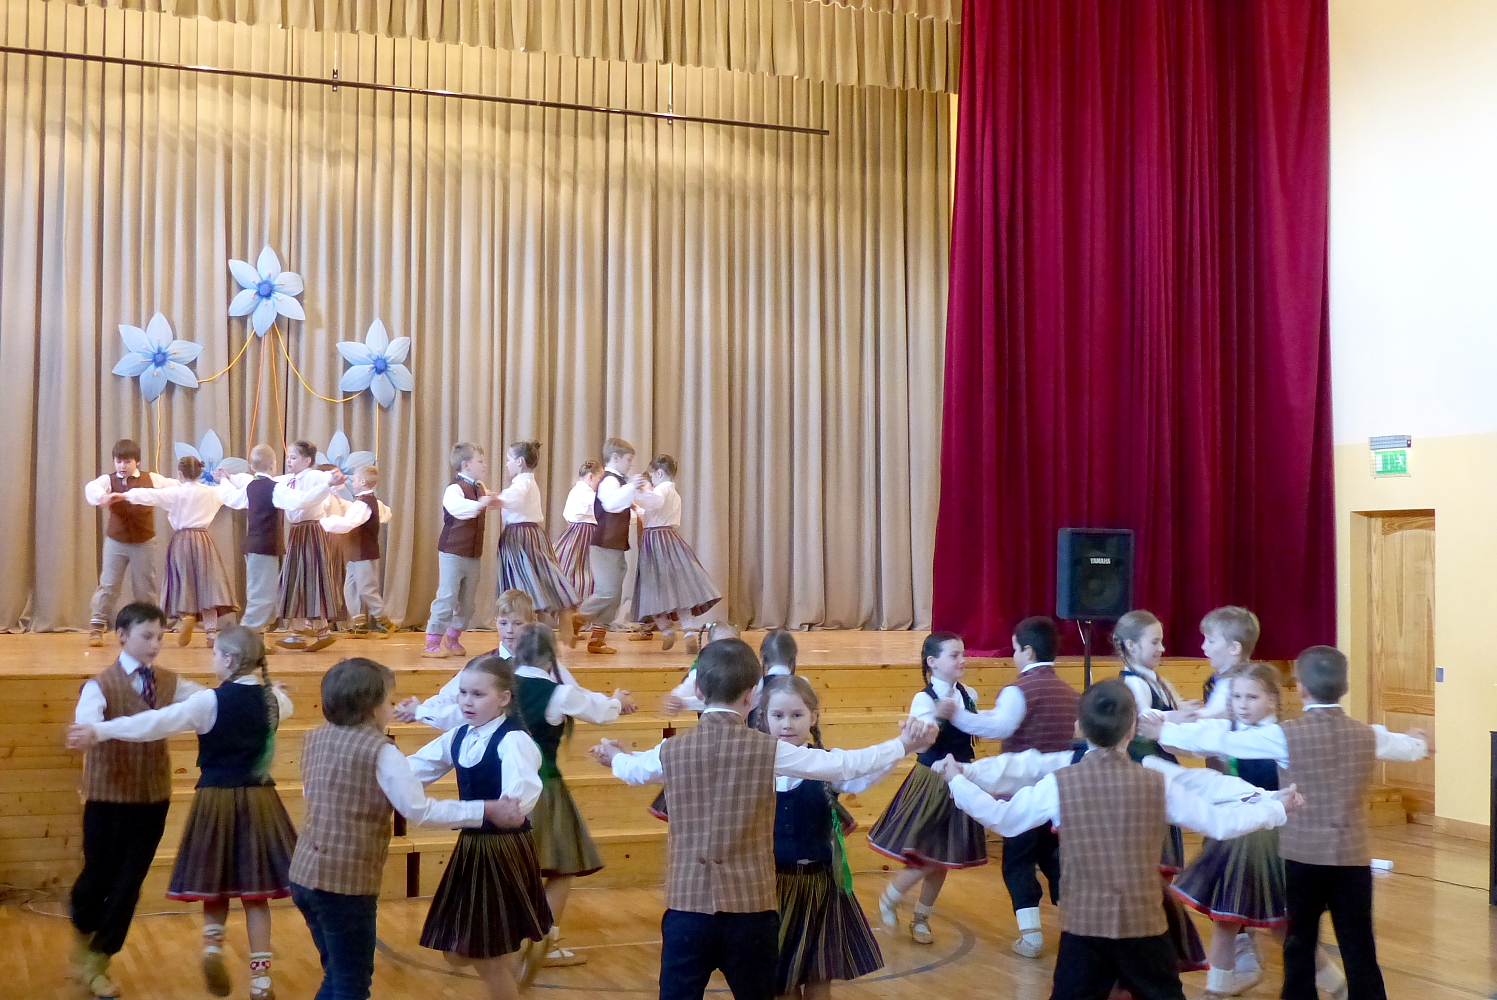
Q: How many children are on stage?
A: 12